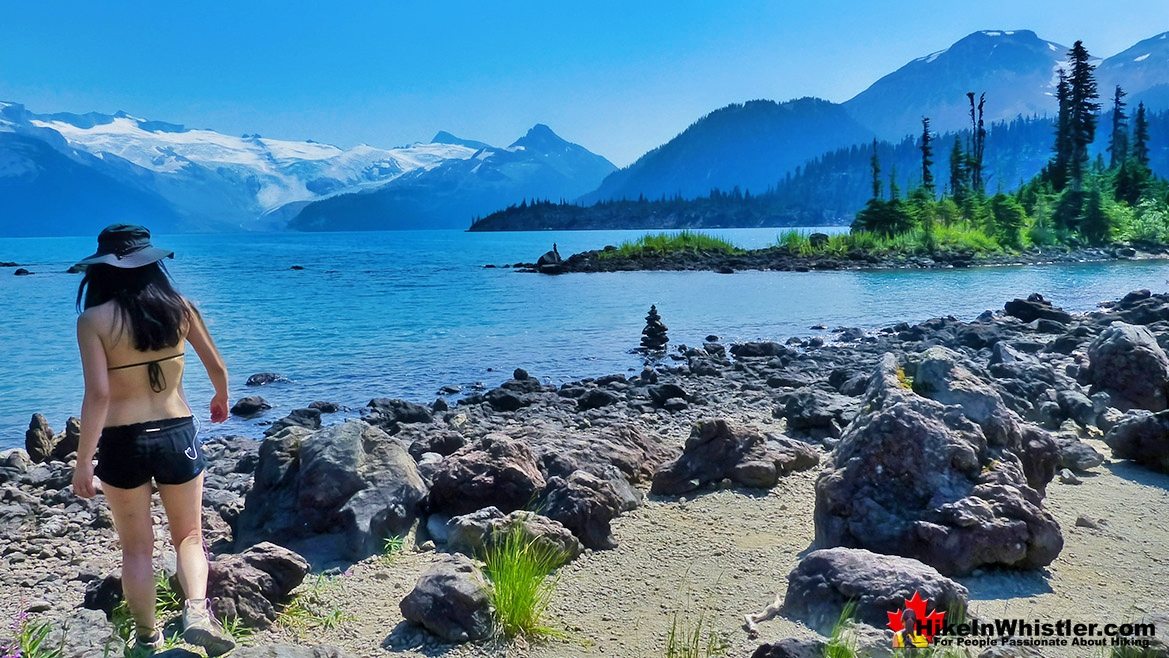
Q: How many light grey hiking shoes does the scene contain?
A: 2